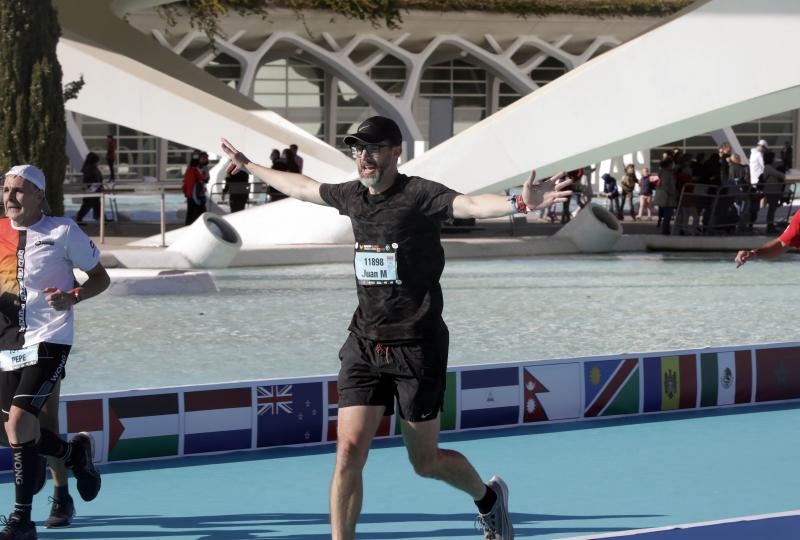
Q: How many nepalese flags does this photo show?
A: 1